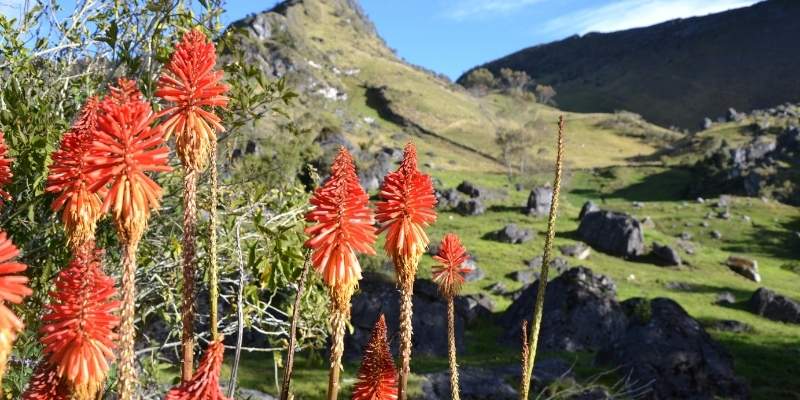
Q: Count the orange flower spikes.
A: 12